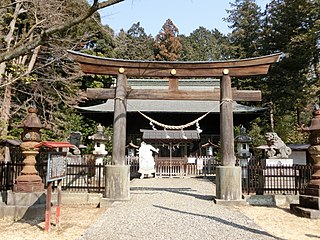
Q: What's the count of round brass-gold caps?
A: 3